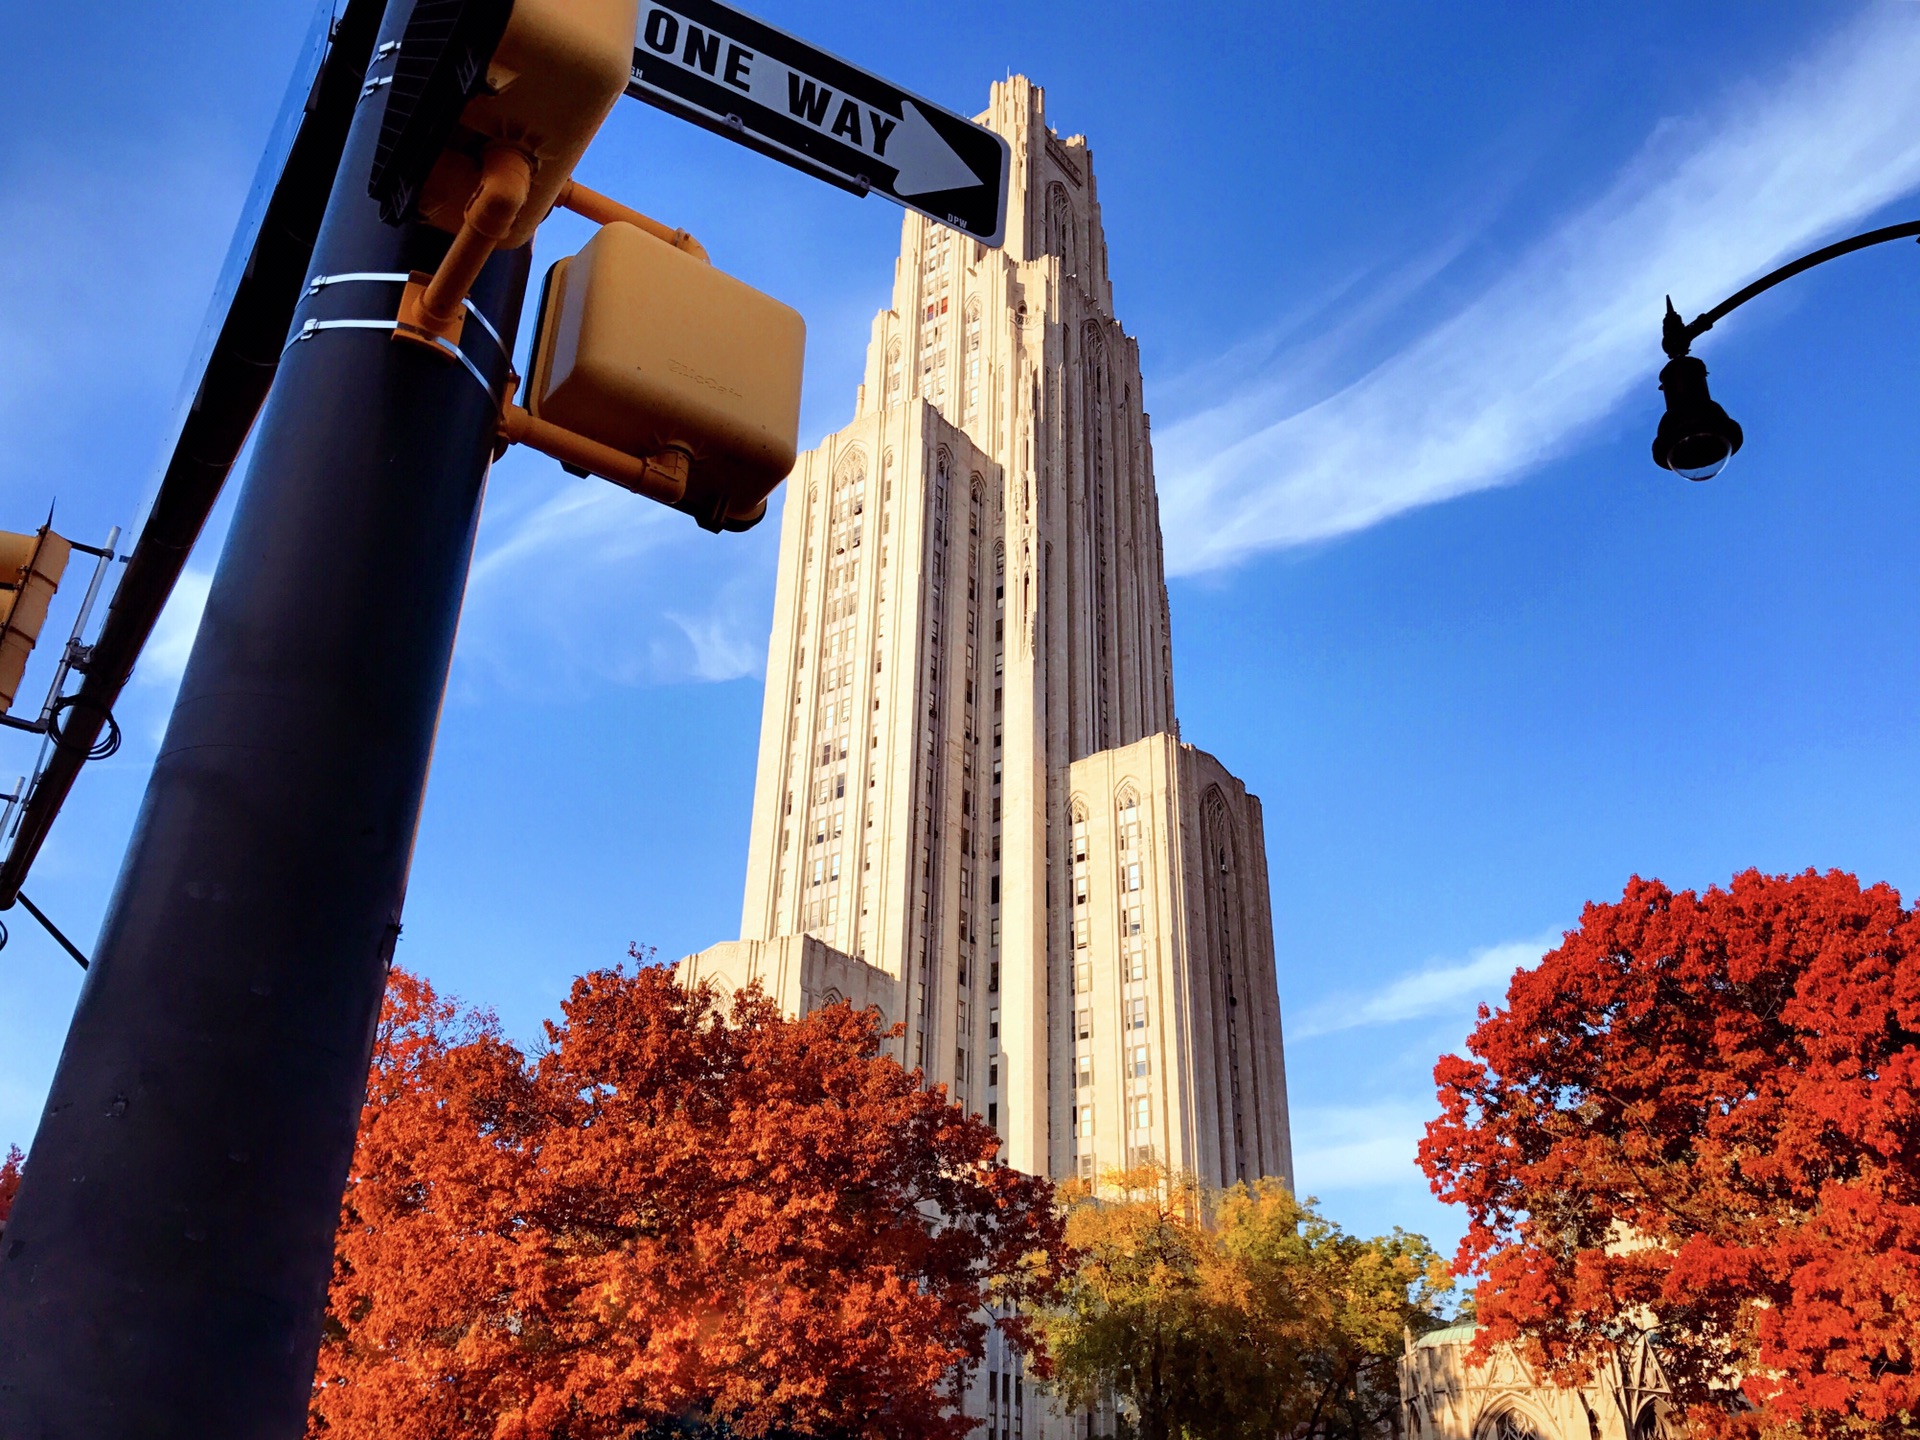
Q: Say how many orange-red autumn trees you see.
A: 2